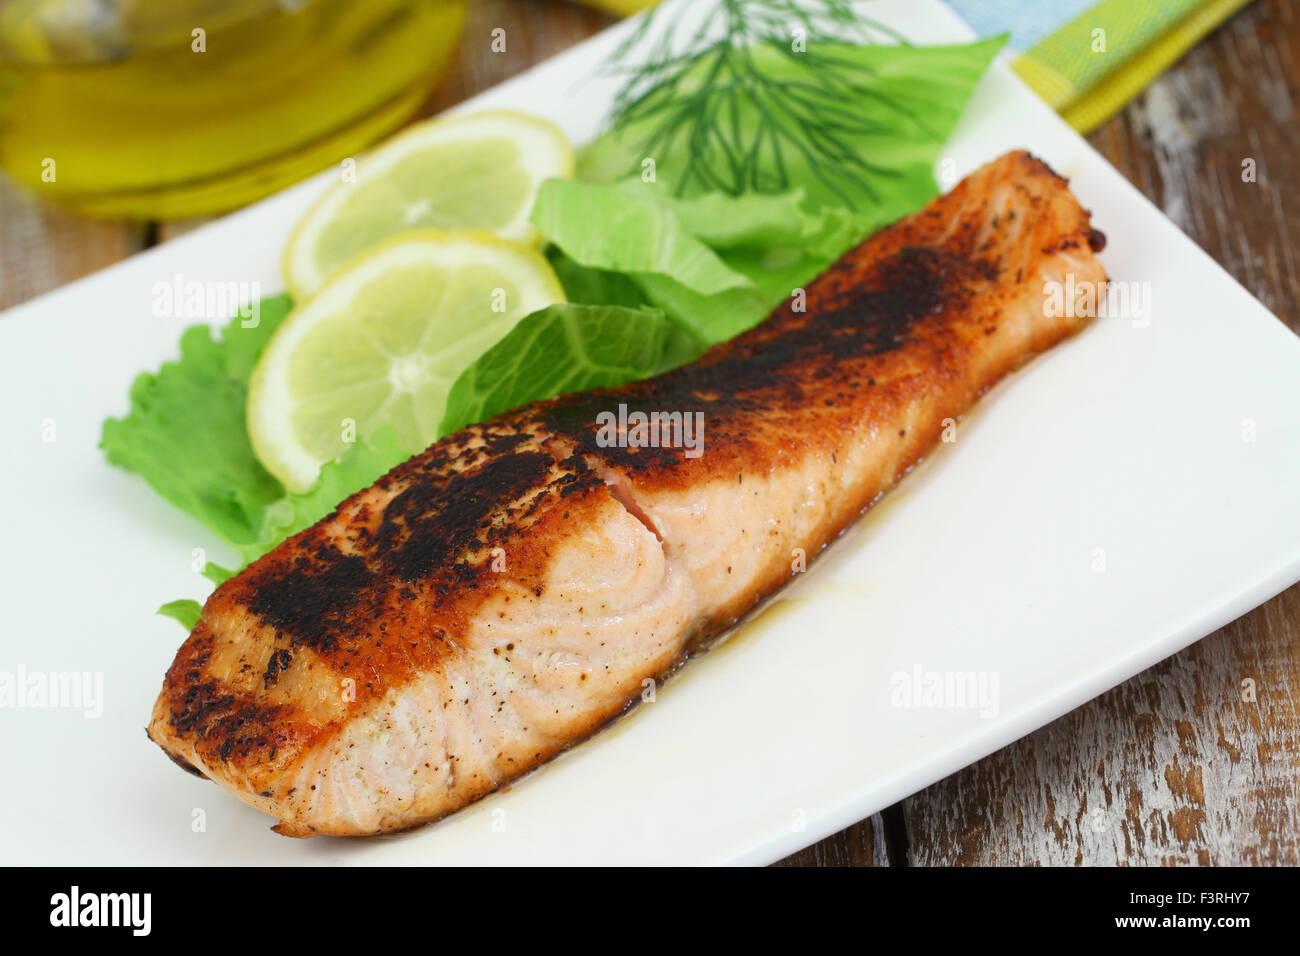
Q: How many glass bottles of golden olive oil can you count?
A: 1